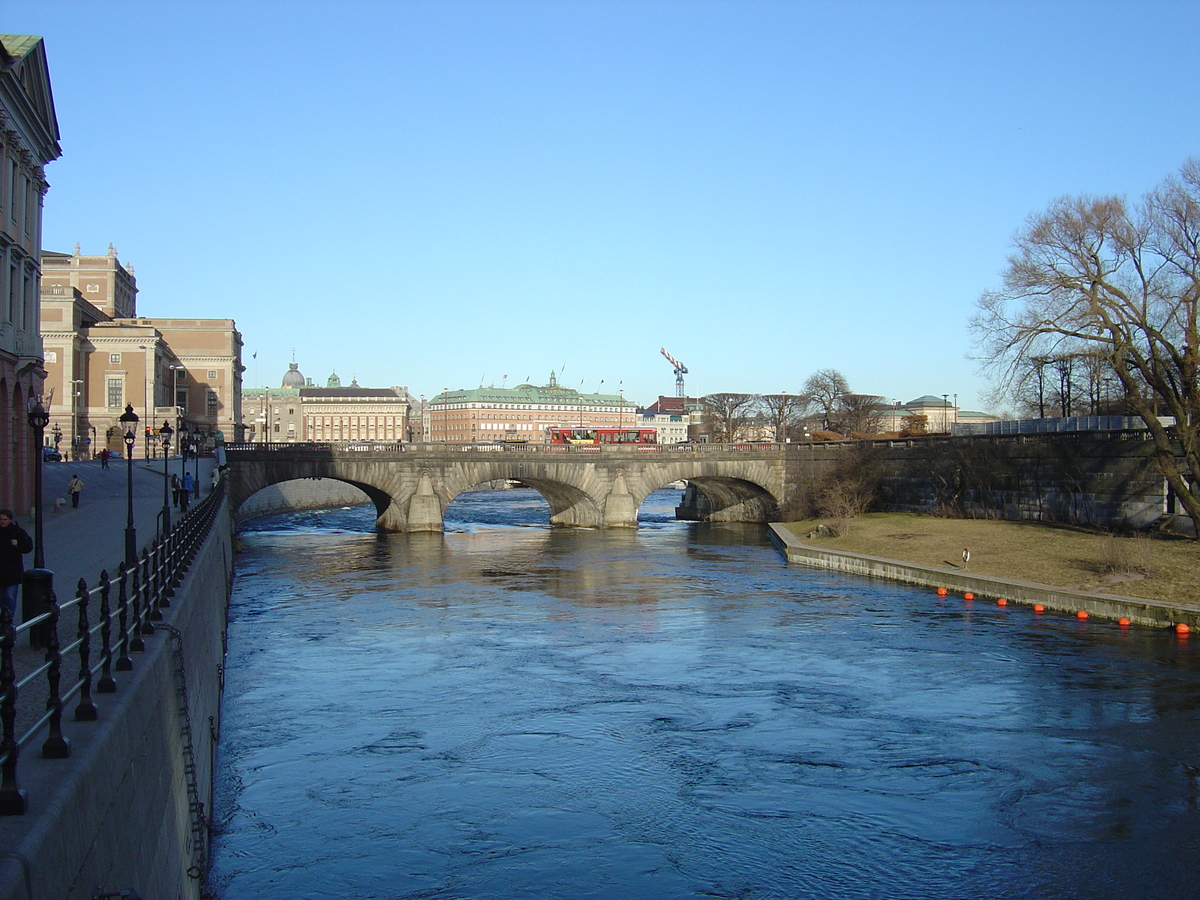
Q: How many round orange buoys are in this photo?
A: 7